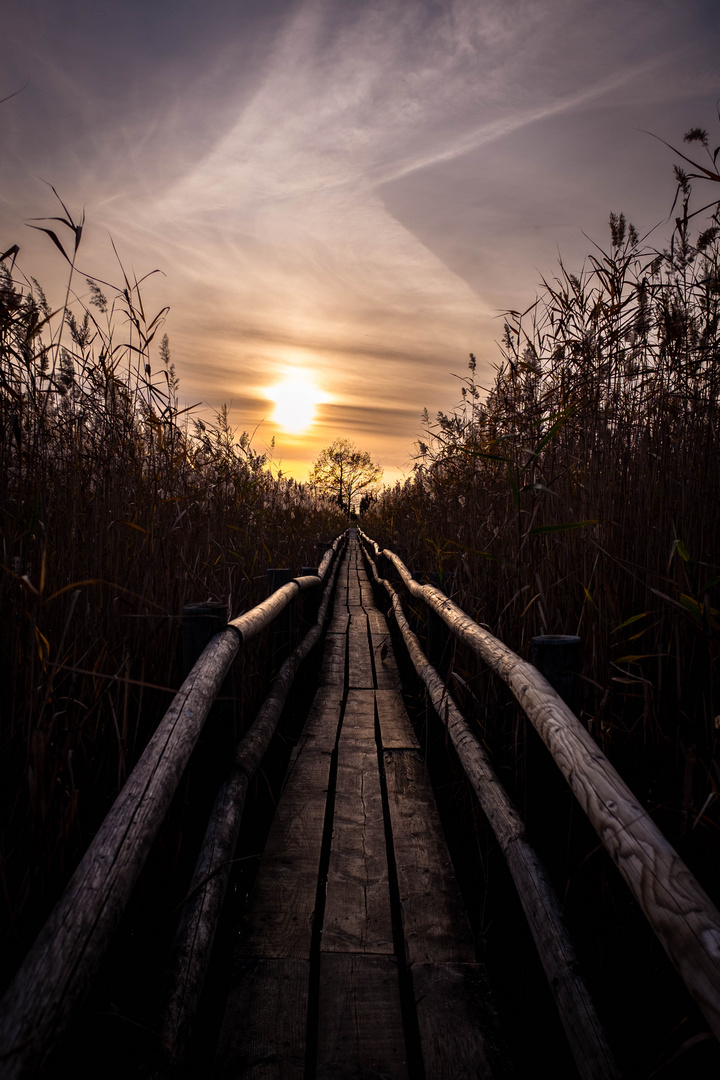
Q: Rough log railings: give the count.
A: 4